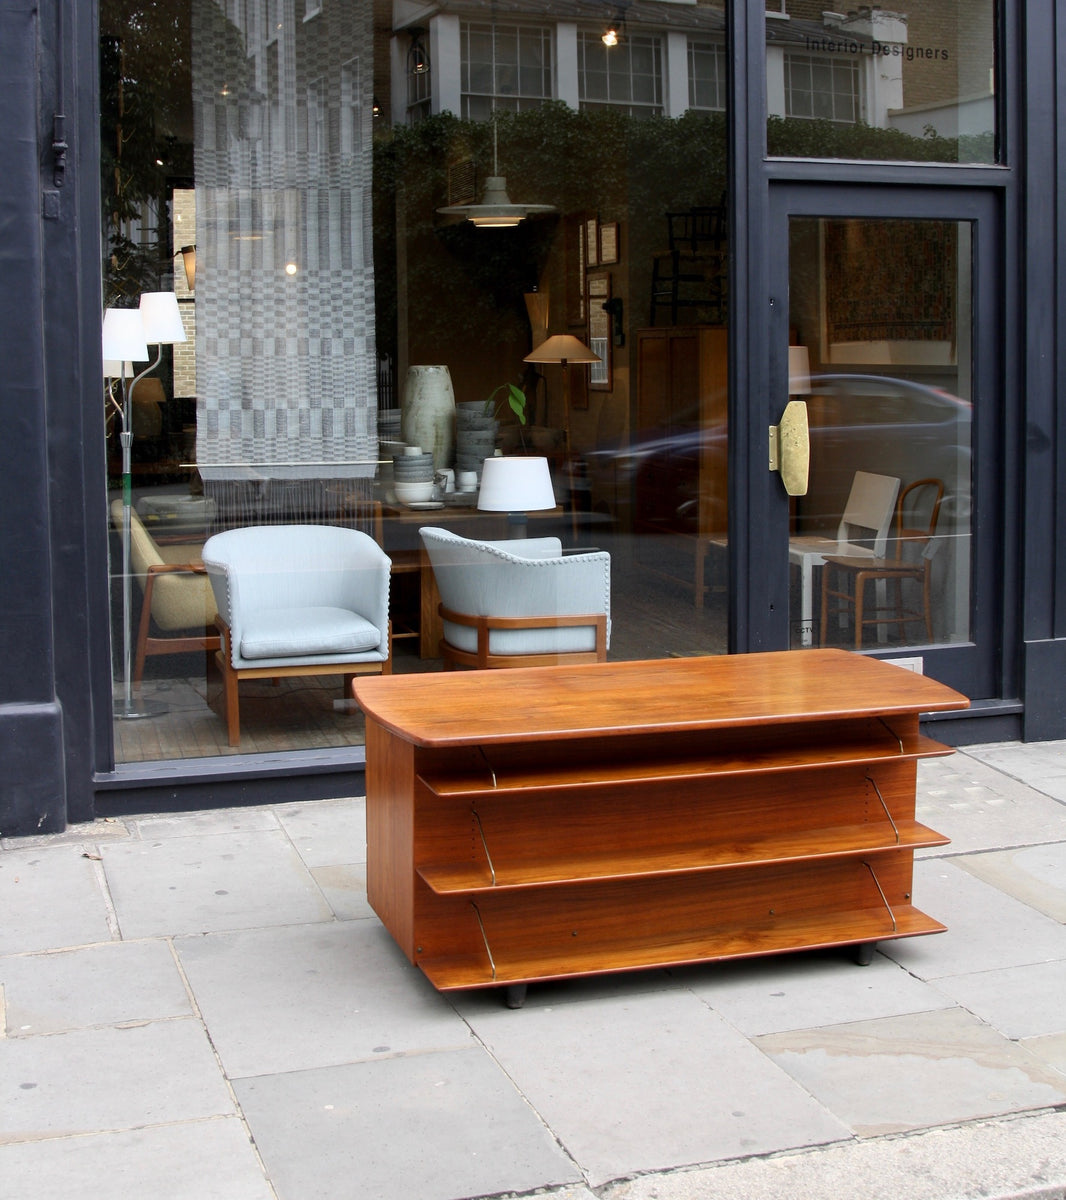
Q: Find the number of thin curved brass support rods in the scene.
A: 6